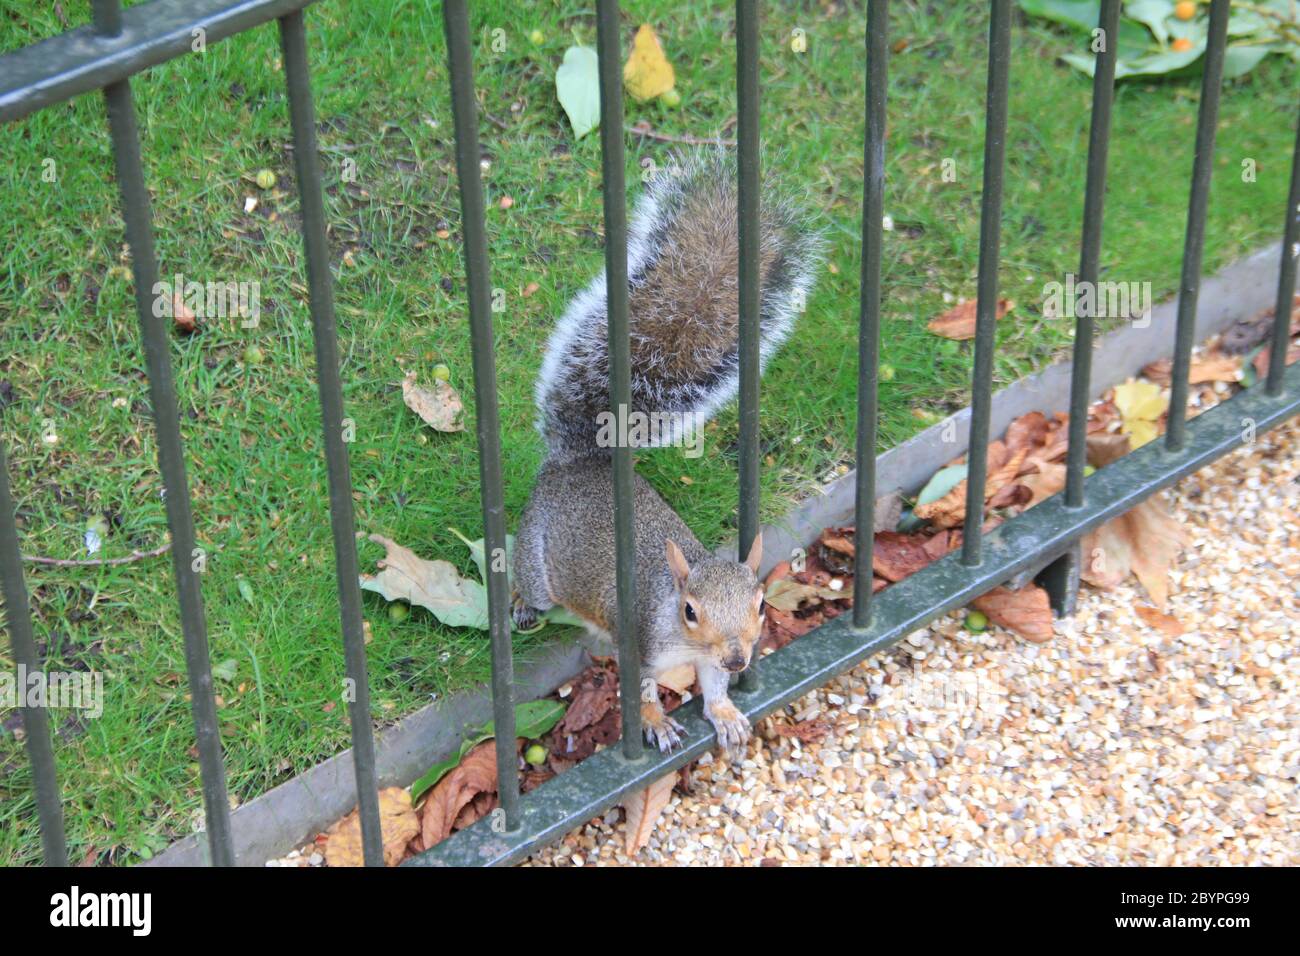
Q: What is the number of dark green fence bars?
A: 11